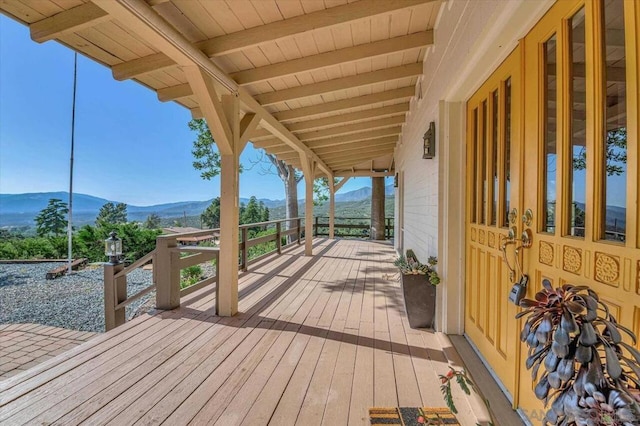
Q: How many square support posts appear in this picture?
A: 3